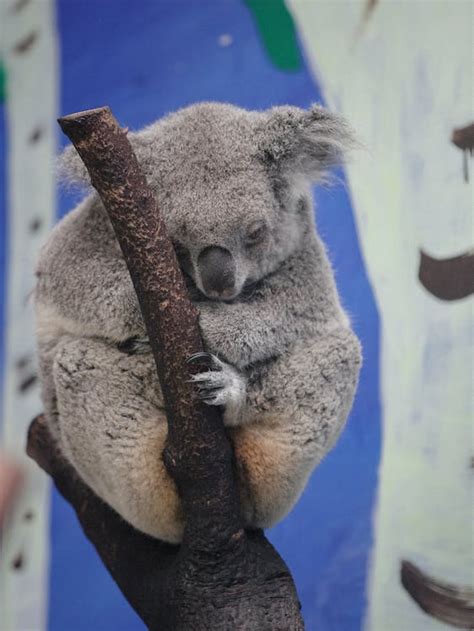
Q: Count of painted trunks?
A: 2